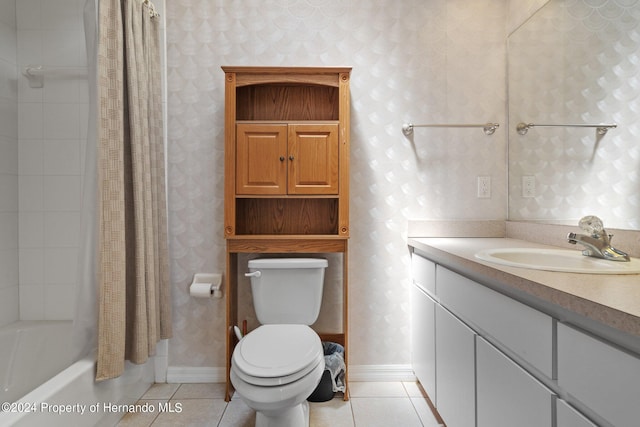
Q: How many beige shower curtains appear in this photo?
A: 1